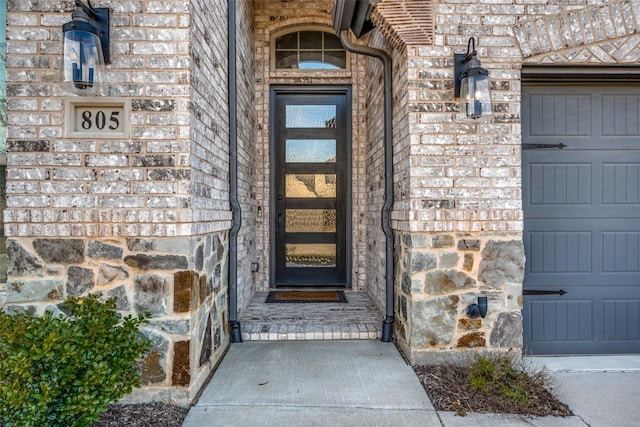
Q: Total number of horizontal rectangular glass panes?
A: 5